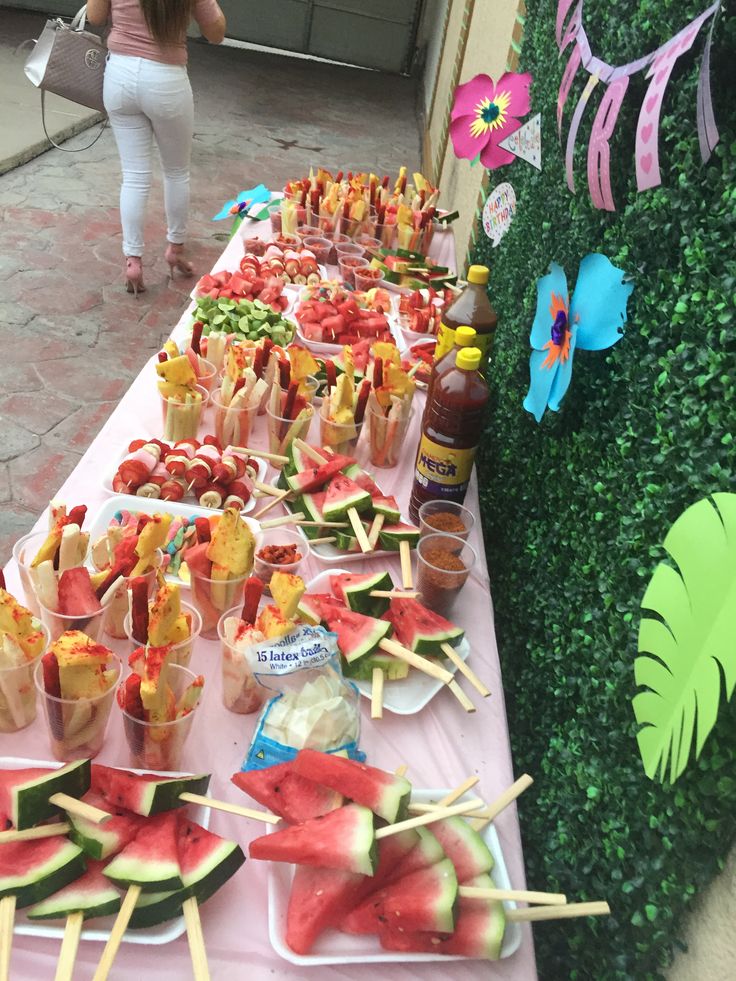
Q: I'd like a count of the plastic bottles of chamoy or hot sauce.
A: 3